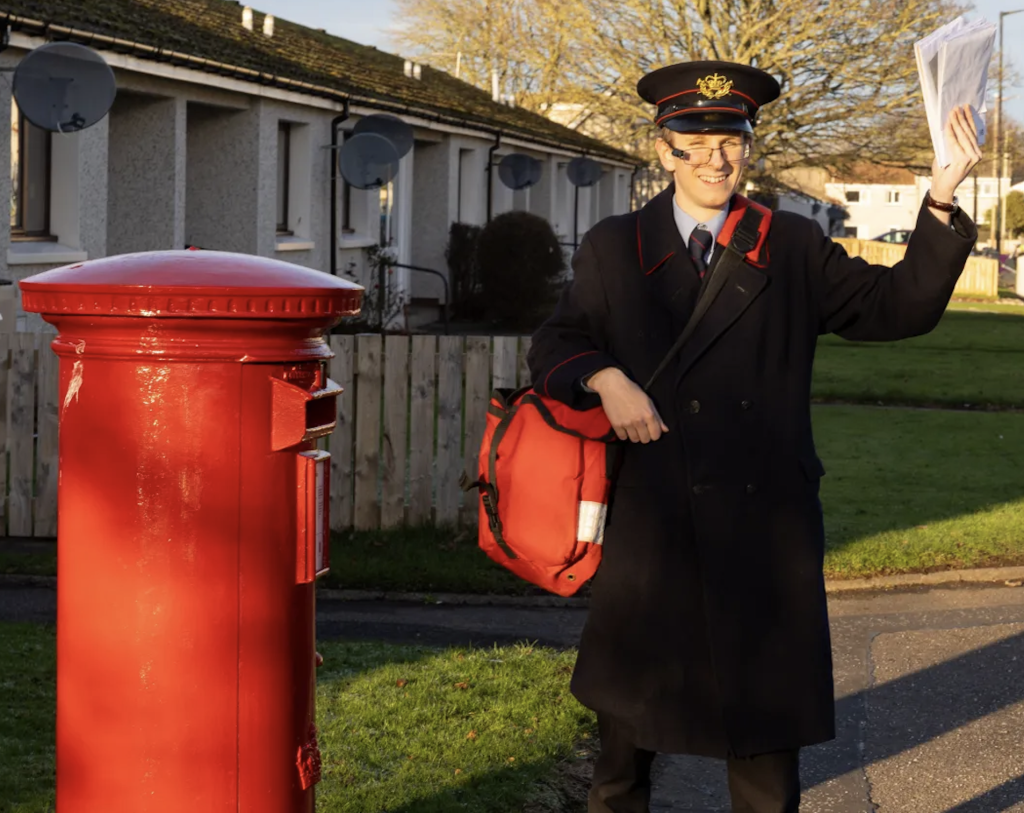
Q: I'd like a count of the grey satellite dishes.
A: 5